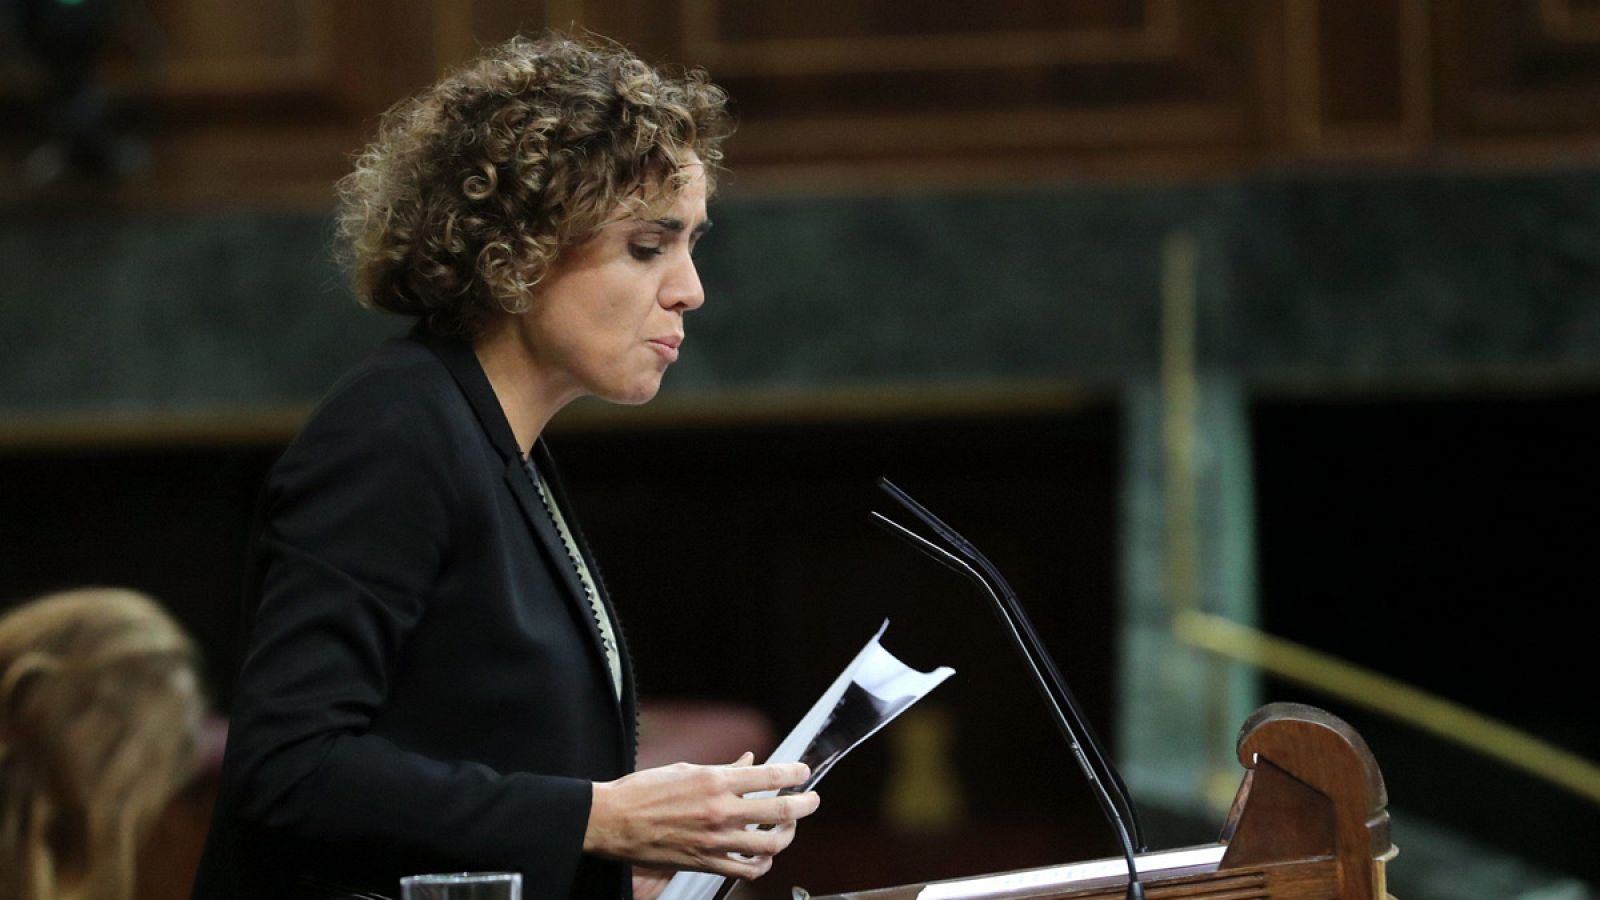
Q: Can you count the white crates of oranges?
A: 0